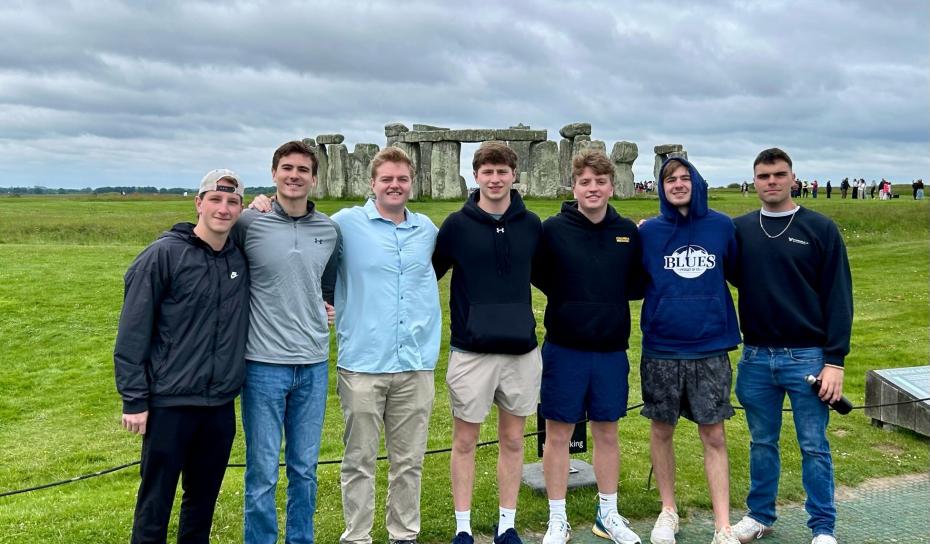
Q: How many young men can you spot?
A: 7